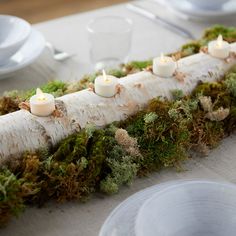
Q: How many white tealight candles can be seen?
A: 4